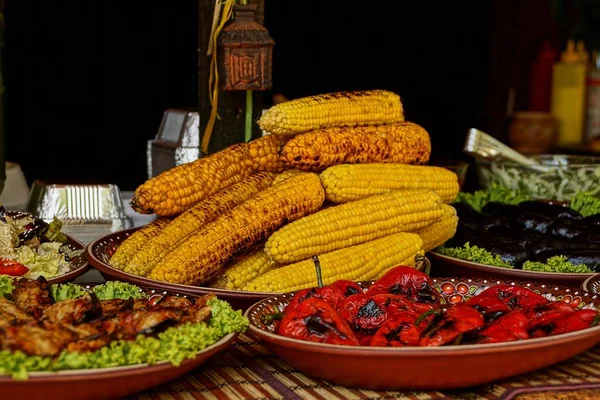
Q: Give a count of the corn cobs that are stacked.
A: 12